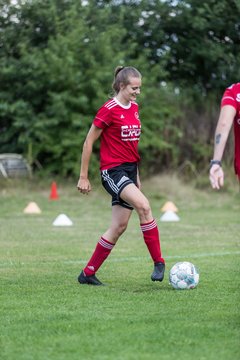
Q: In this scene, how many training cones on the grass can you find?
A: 5